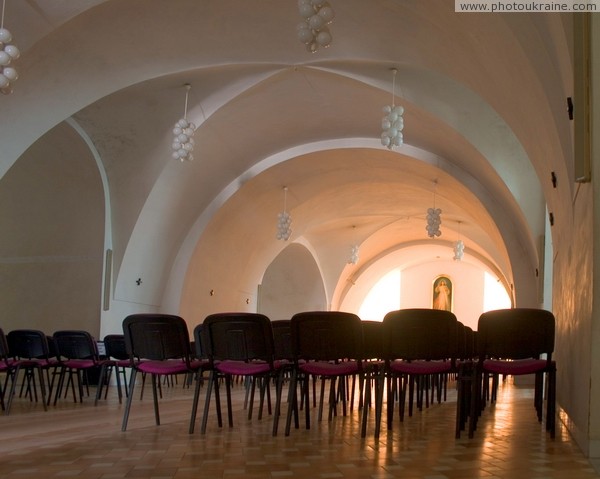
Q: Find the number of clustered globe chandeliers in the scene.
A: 8